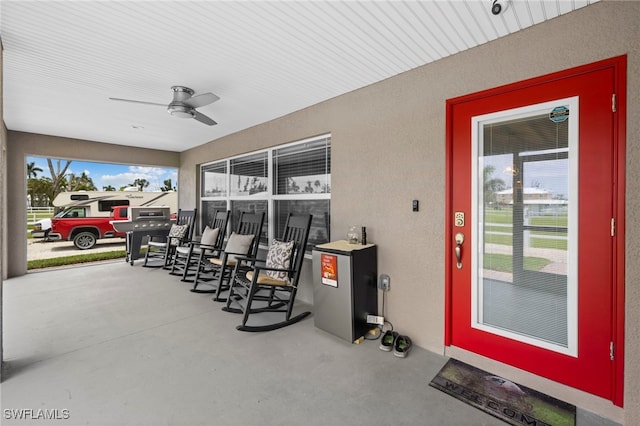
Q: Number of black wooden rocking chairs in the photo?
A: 4